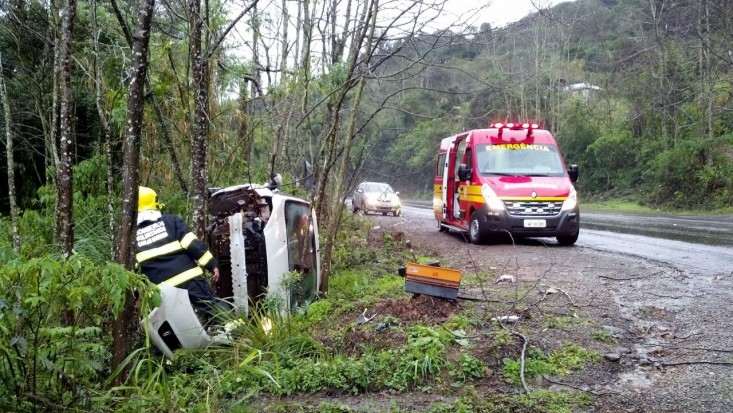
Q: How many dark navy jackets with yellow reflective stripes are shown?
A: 1